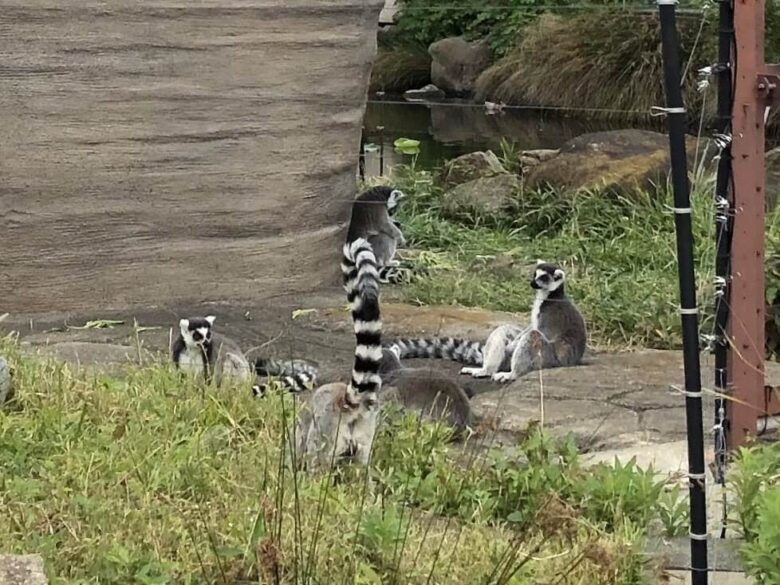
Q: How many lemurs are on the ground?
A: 5